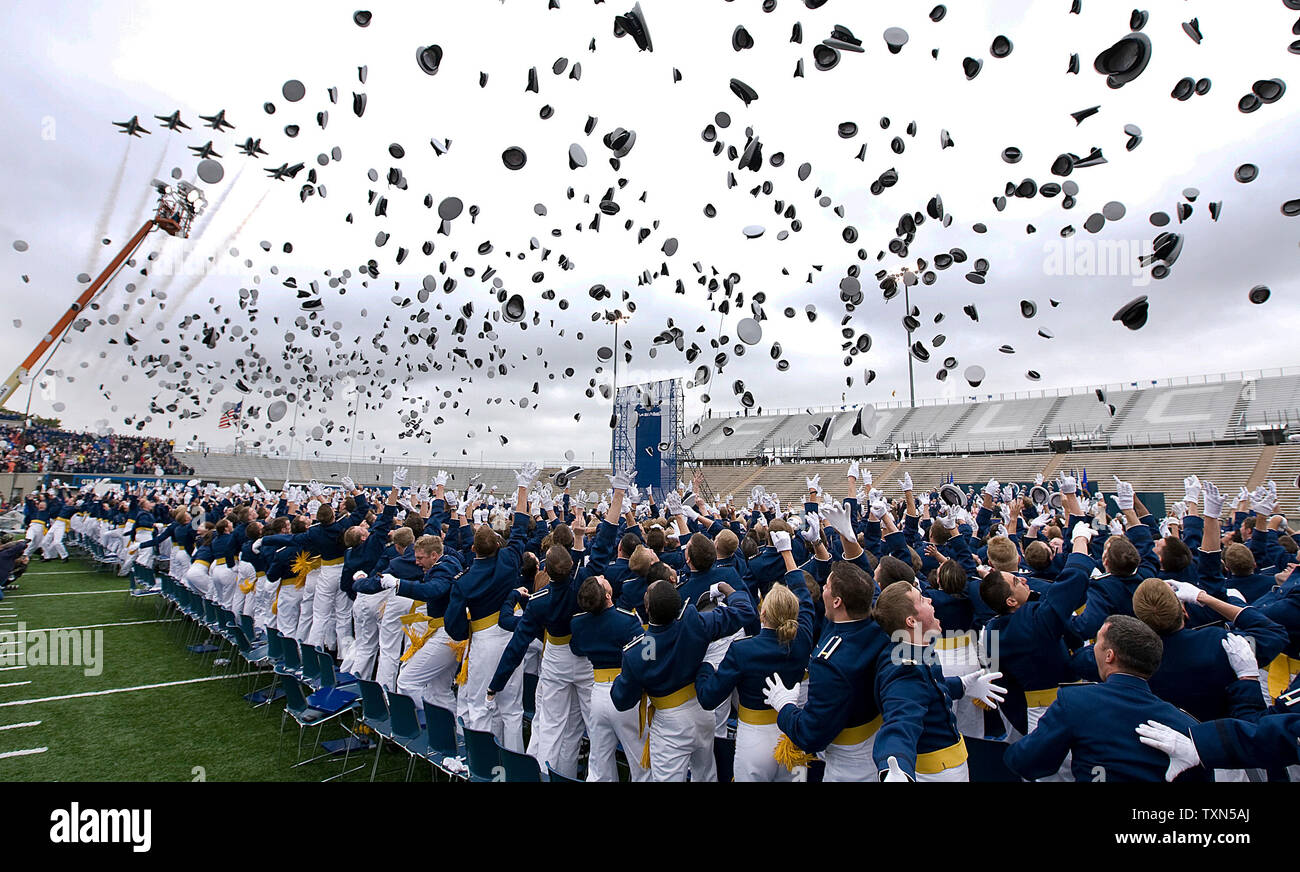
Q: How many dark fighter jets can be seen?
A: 6